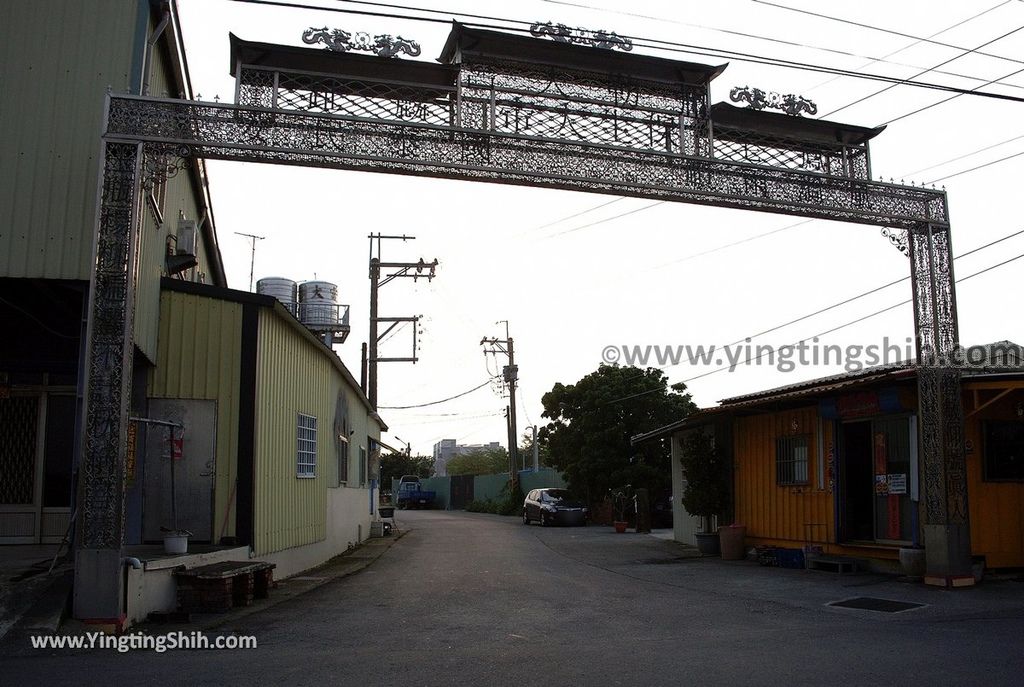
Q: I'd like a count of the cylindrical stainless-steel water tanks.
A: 2